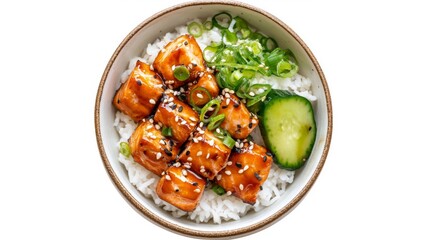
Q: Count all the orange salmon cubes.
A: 9